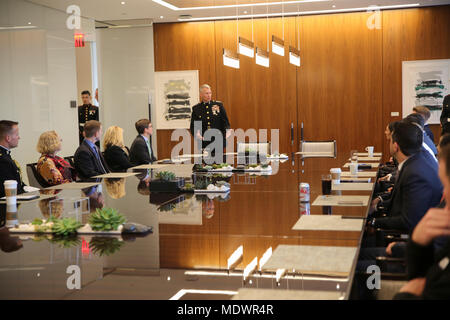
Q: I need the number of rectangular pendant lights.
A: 5